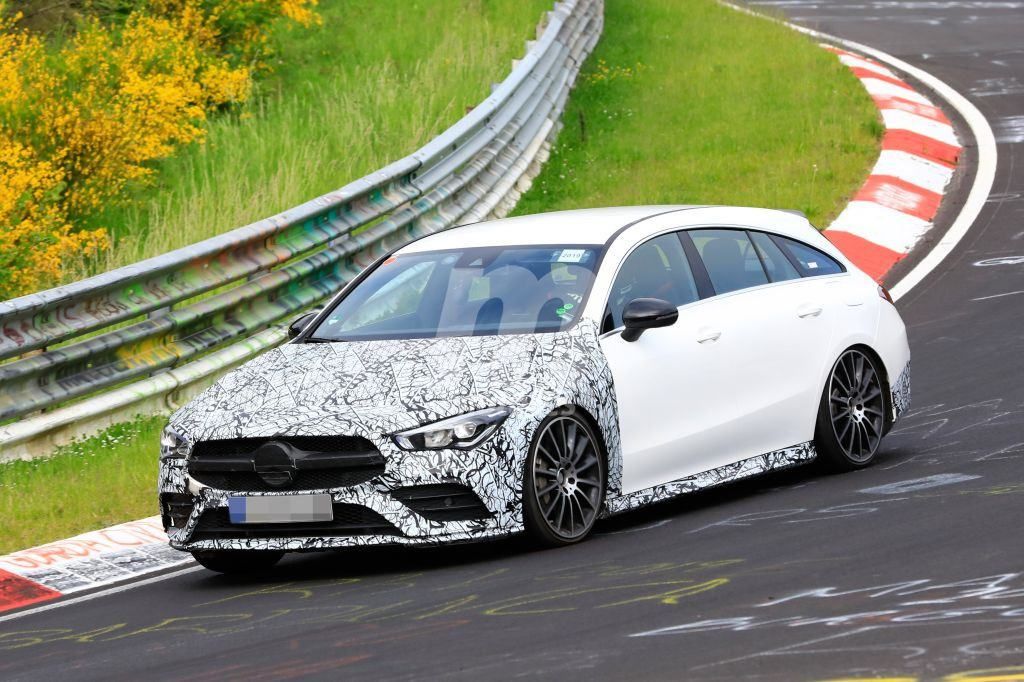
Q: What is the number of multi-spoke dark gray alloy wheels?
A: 2